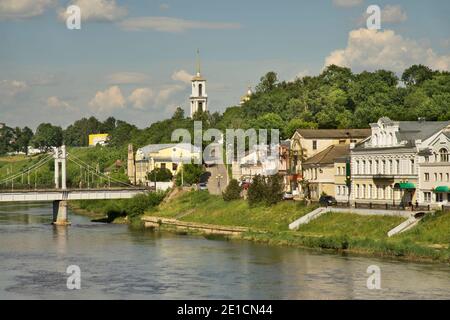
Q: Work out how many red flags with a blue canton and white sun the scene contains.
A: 0